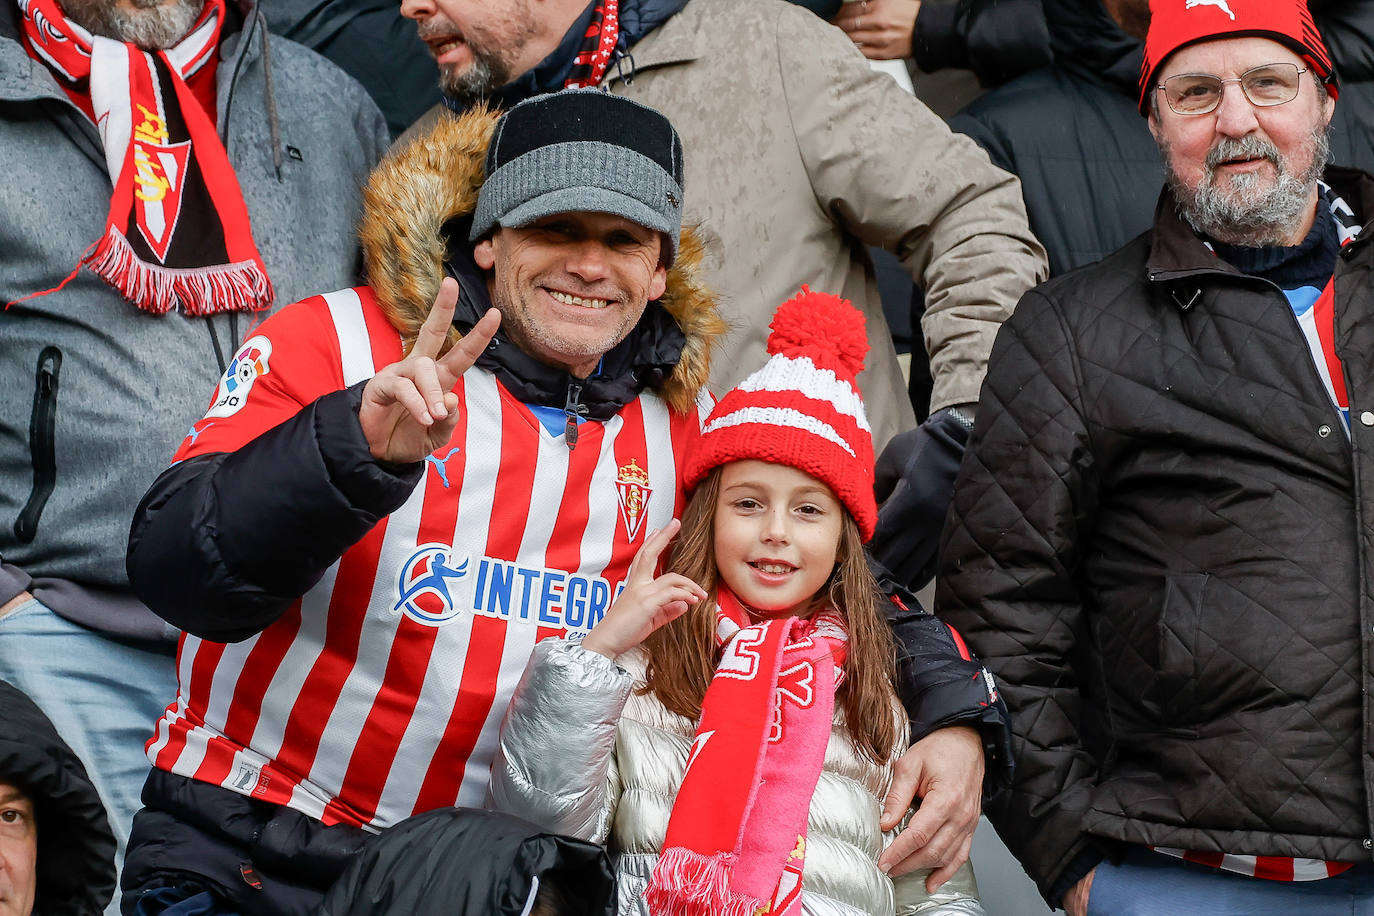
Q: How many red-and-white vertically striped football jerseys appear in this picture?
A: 2